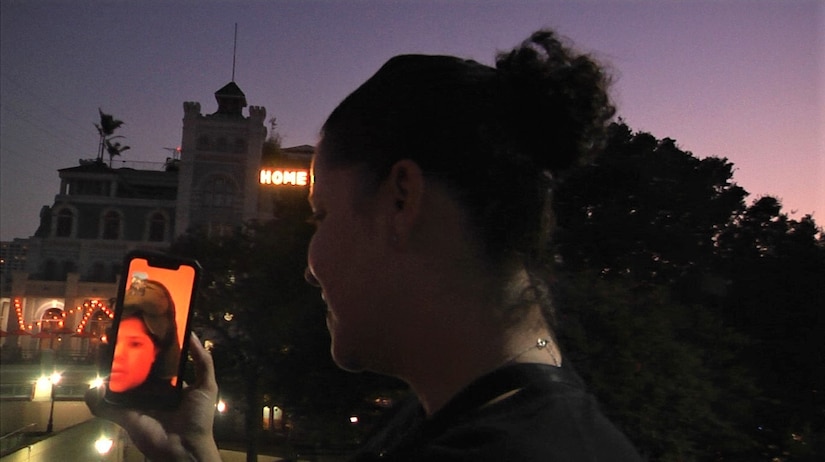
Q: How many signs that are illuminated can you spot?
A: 1